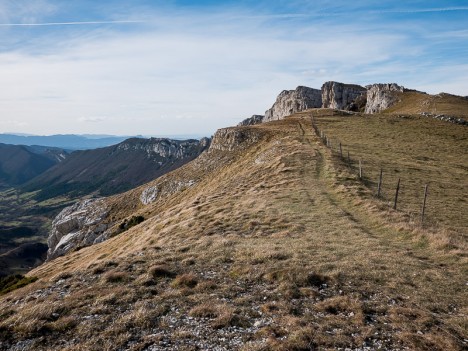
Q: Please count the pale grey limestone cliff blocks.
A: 3